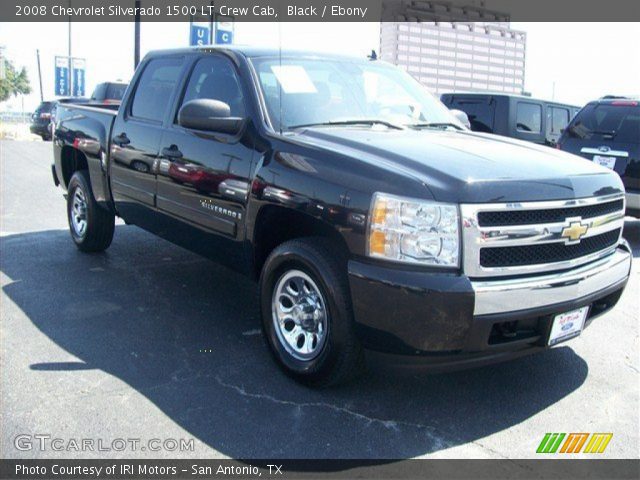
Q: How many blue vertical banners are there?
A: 4